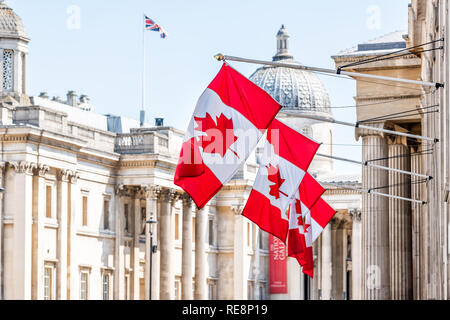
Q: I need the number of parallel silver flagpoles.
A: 4